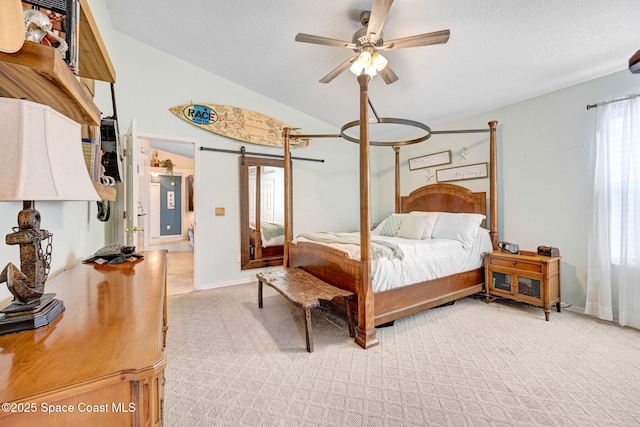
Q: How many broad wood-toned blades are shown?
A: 5